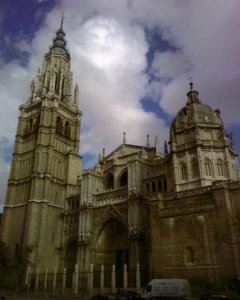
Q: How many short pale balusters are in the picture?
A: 11